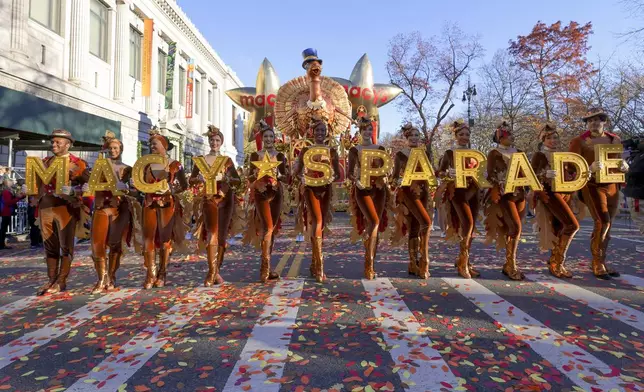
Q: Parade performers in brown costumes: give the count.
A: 12